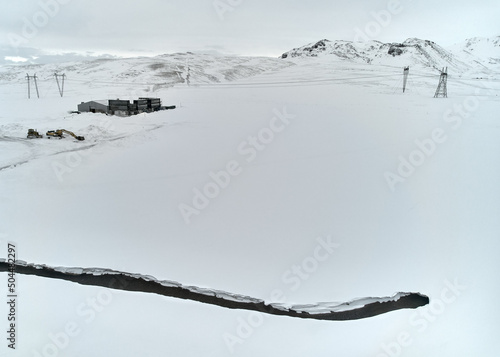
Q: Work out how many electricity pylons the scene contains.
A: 4